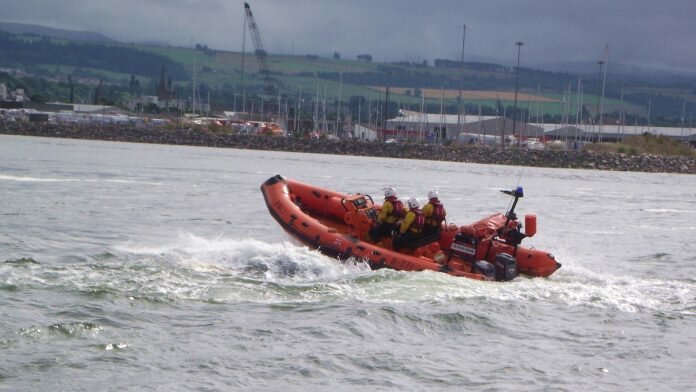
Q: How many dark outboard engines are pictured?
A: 2